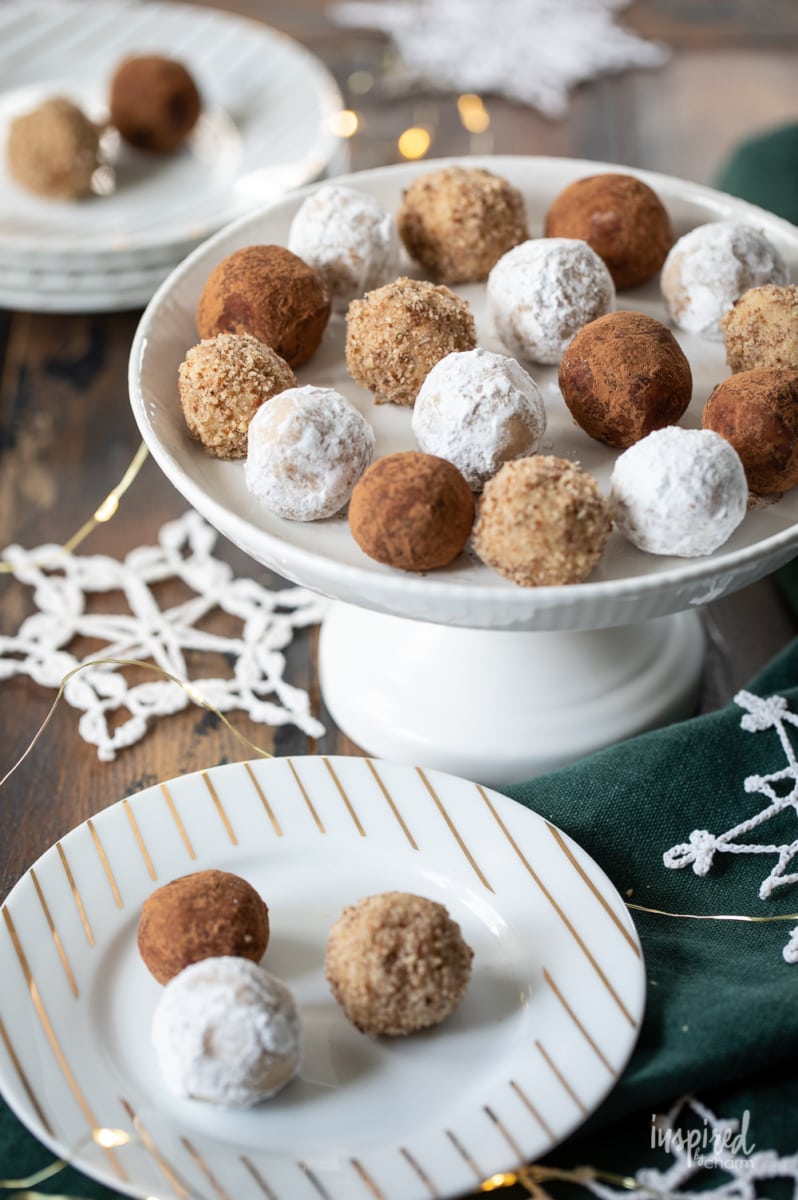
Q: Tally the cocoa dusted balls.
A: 7